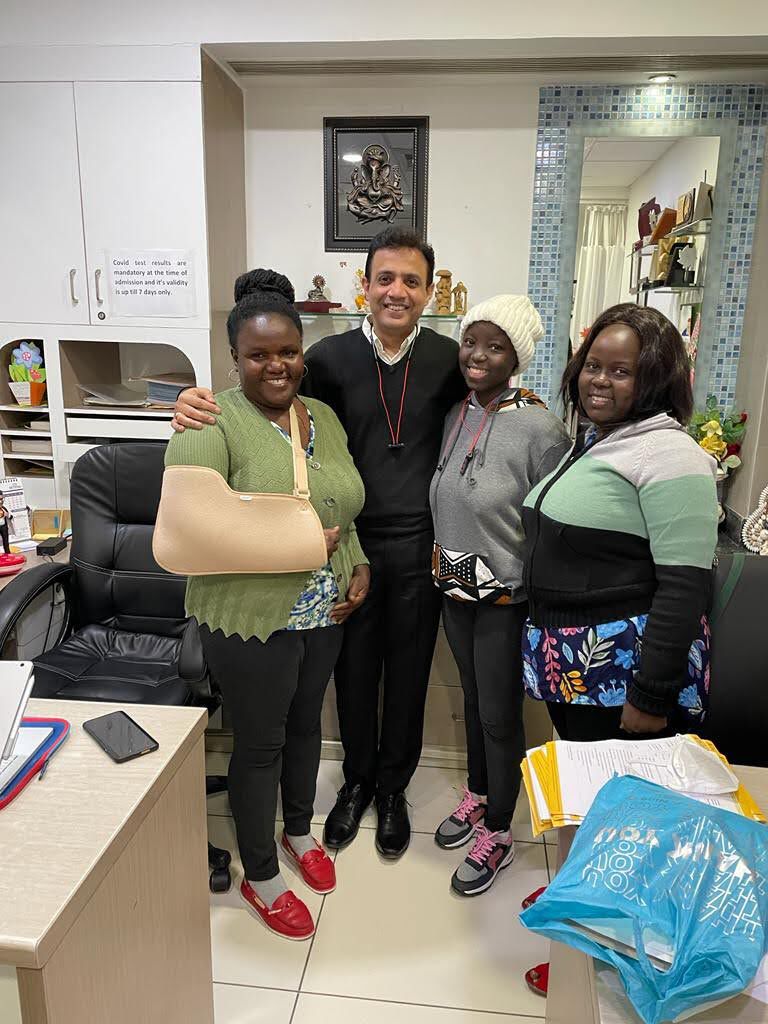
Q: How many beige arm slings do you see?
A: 1